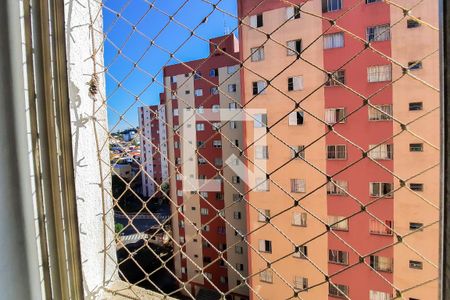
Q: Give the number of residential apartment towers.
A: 3